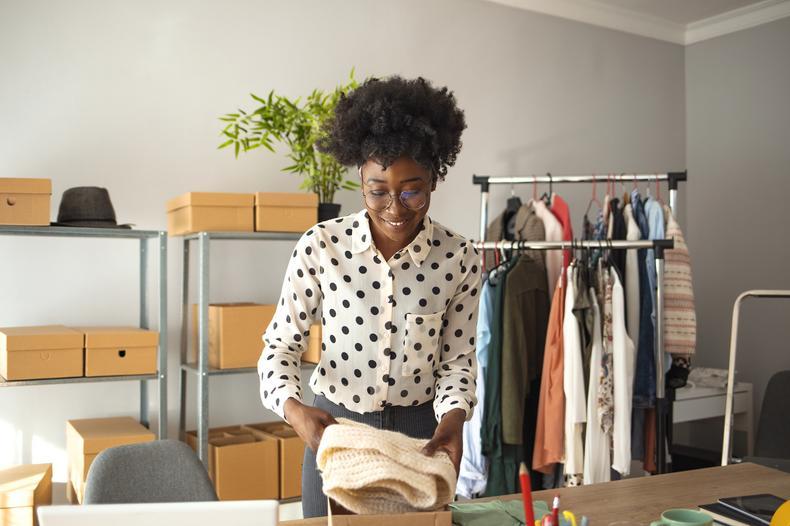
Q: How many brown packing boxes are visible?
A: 12